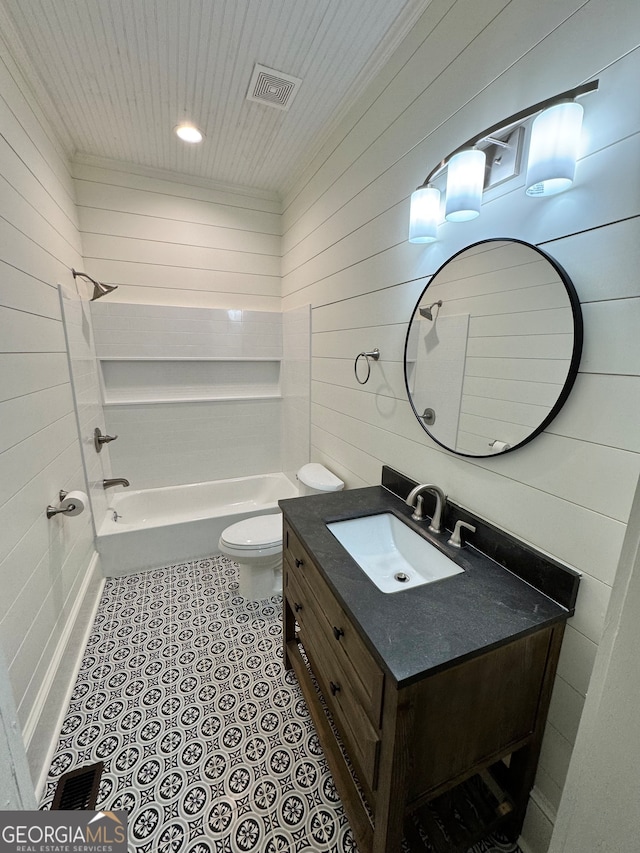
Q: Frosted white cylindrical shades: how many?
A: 3